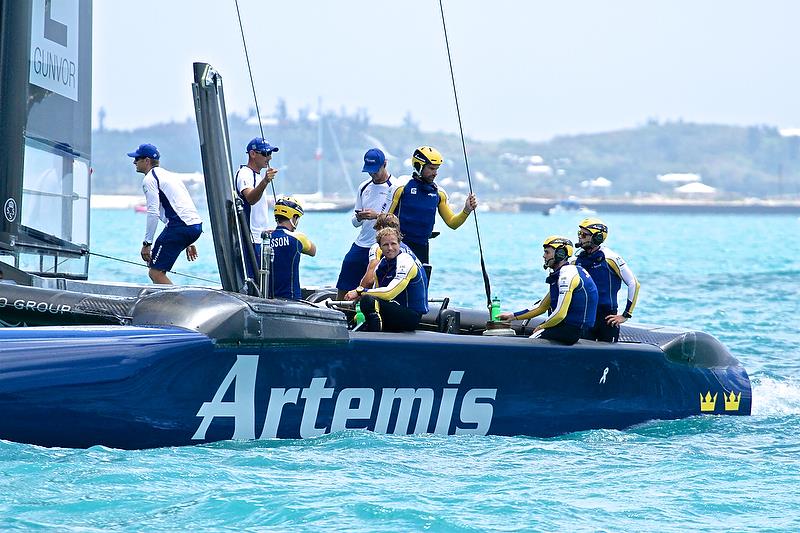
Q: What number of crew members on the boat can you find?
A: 9